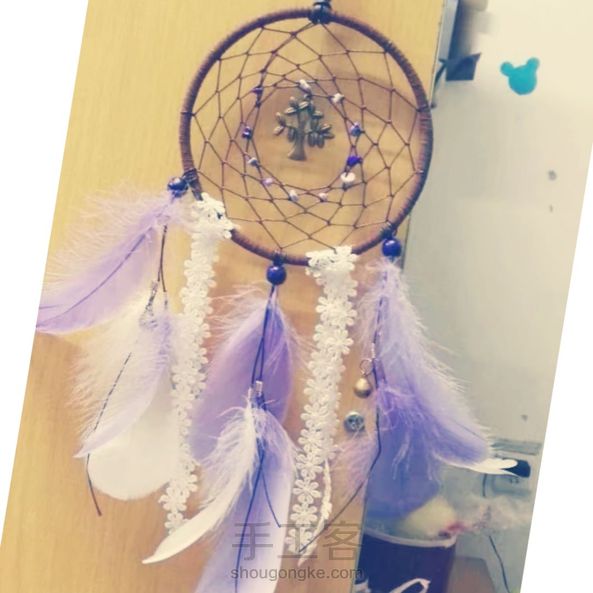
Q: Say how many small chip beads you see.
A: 11